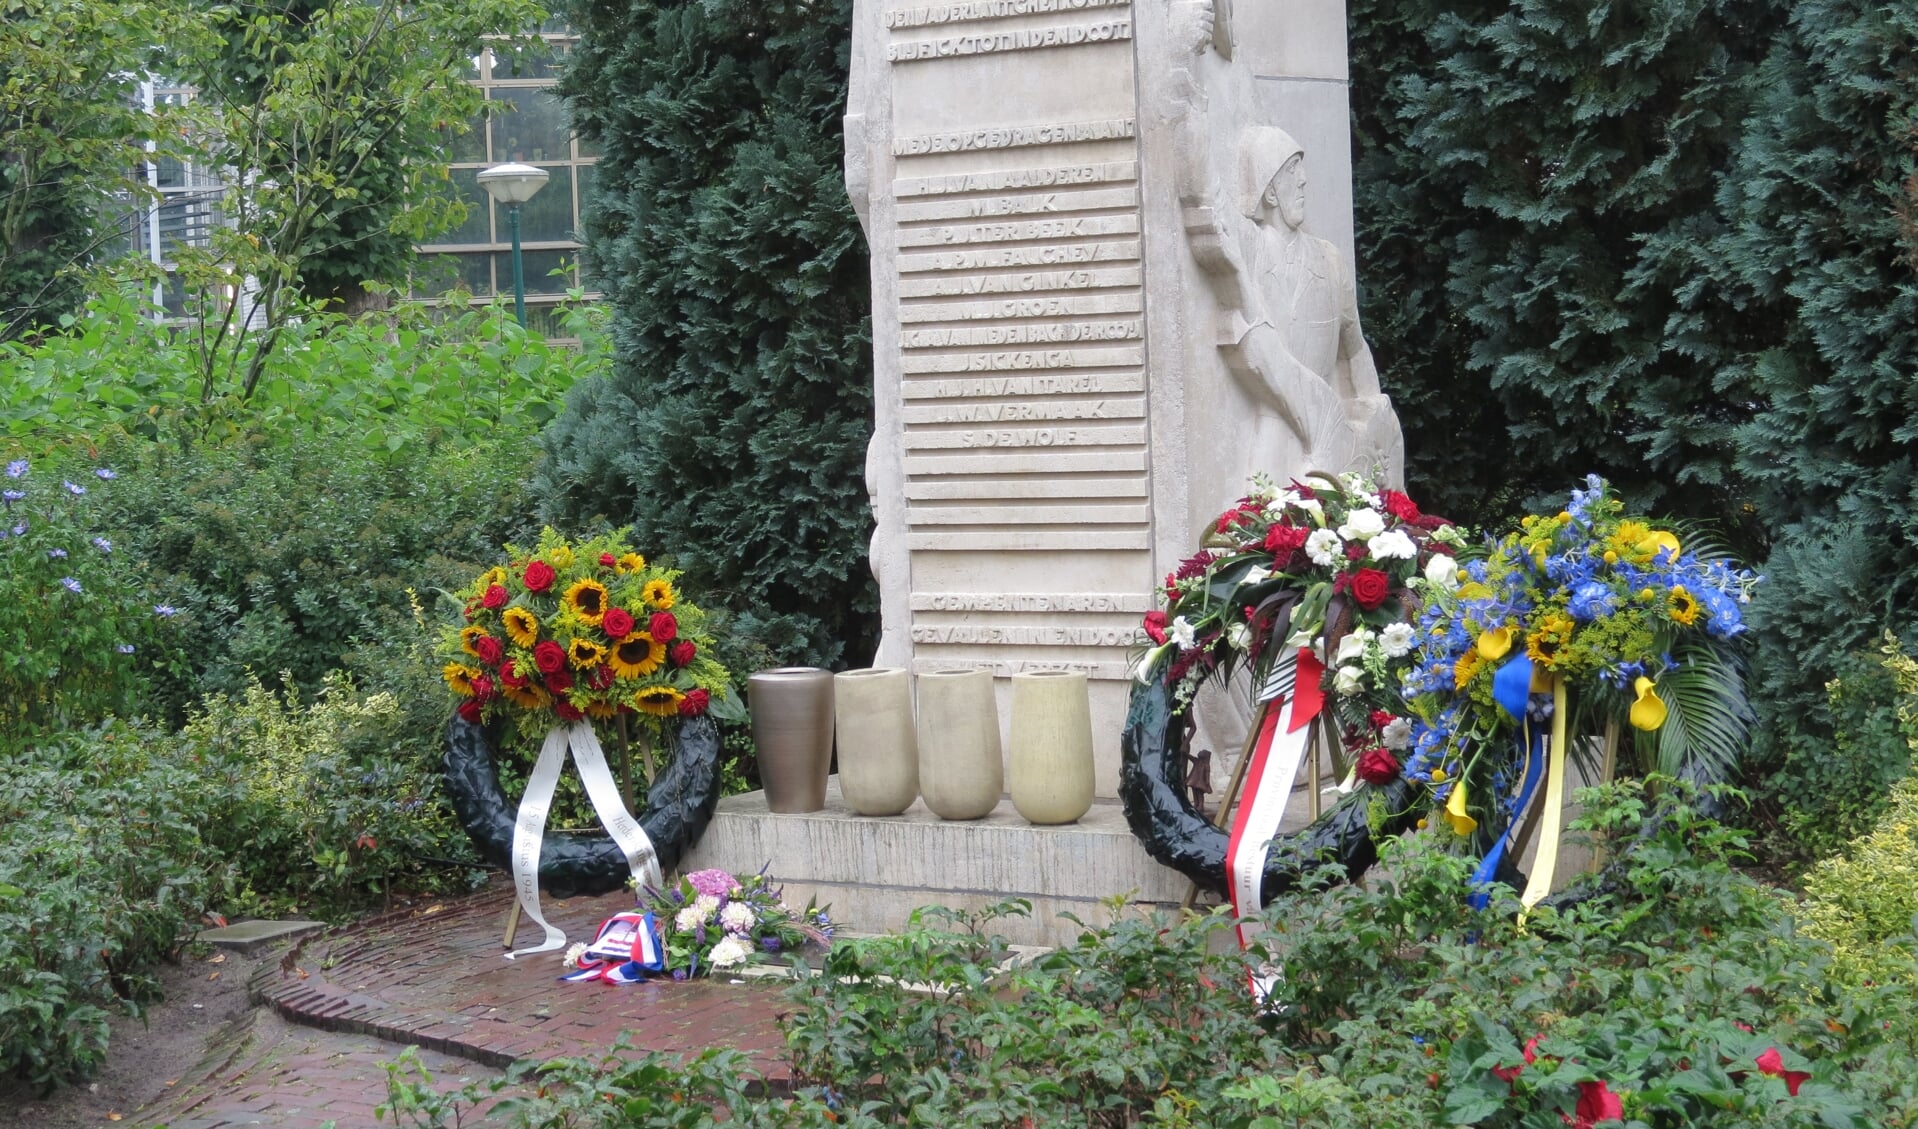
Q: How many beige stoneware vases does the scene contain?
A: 3